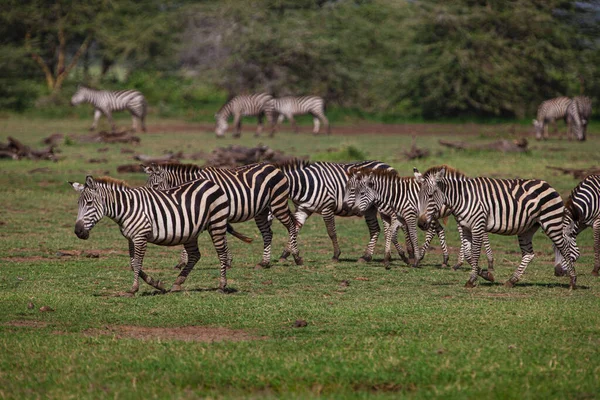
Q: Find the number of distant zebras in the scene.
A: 5